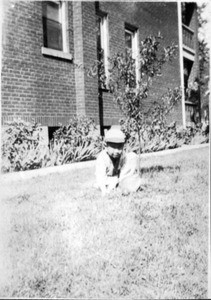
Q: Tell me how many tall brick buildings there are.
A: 1